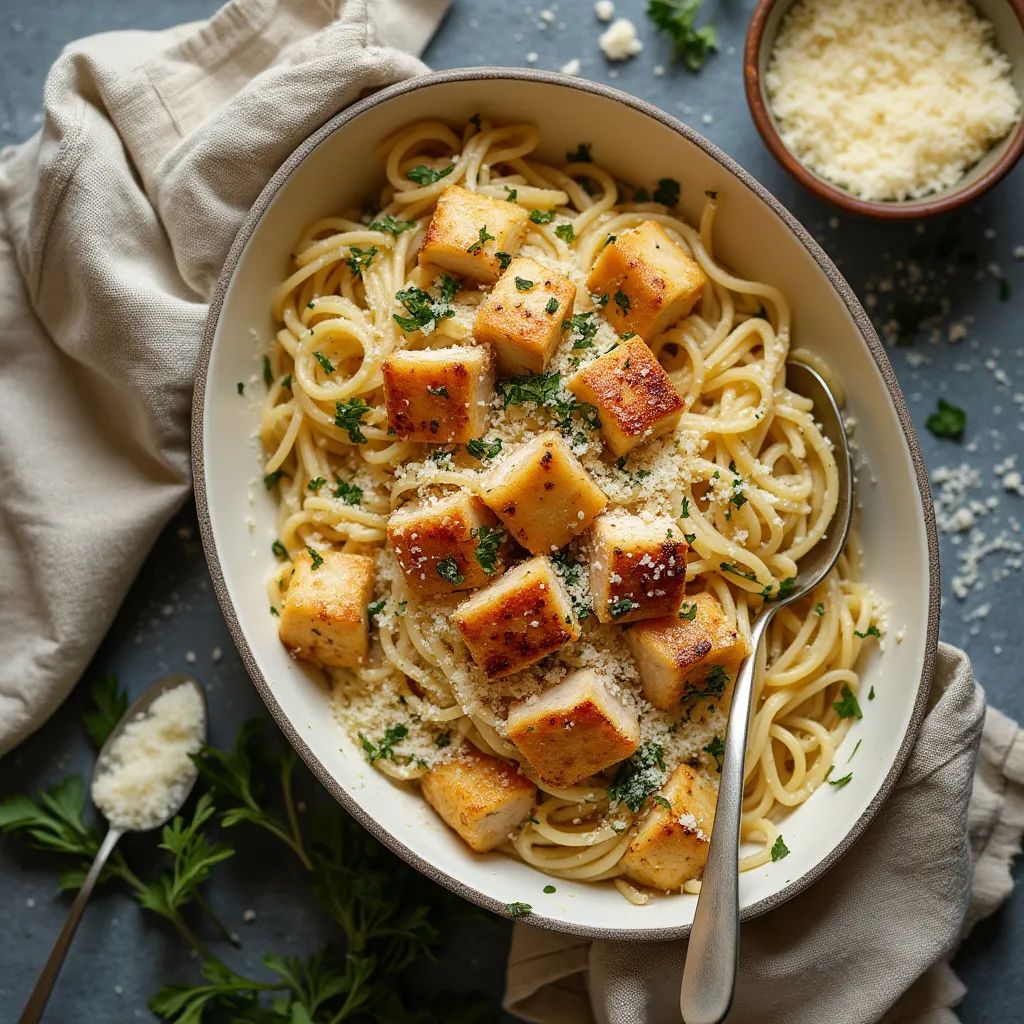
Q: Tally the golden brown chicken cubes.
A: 14